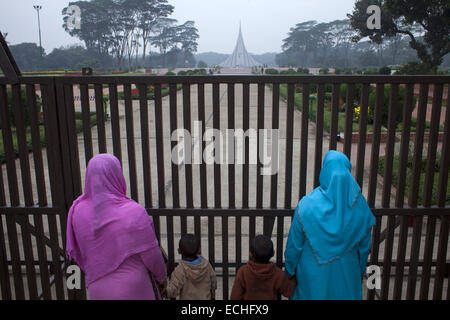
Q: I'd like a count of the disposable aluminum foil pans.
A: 0